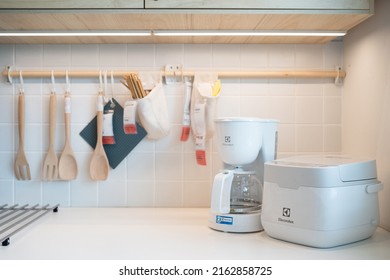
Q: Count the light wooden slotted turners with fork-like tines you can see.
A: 2